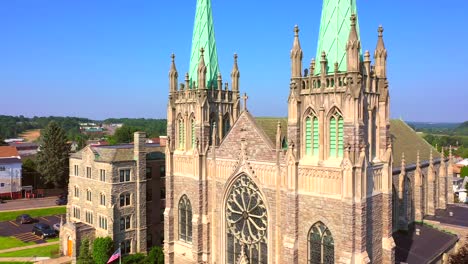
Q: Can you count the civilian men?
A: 0